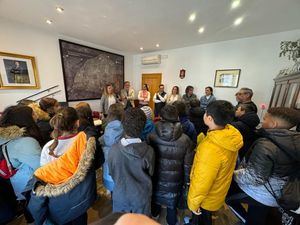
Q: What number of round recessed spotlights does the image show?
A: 8